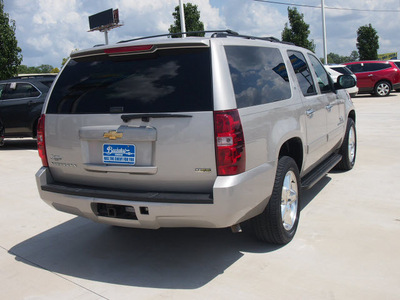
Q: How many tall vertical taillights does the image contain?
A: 2